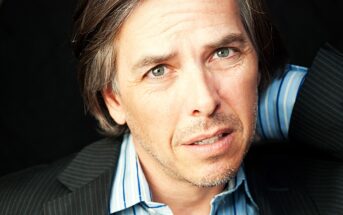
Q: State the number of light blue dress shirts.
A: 1